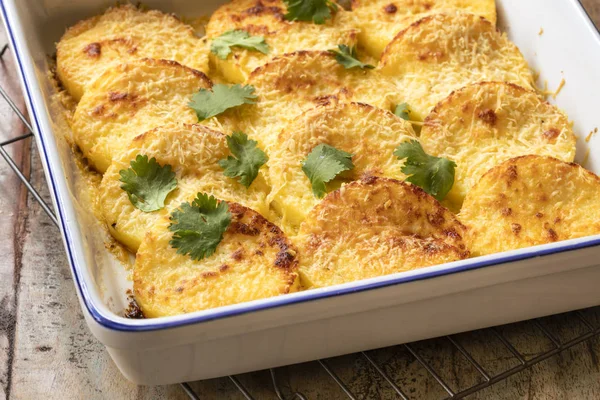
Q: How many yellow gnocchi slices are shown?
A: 12